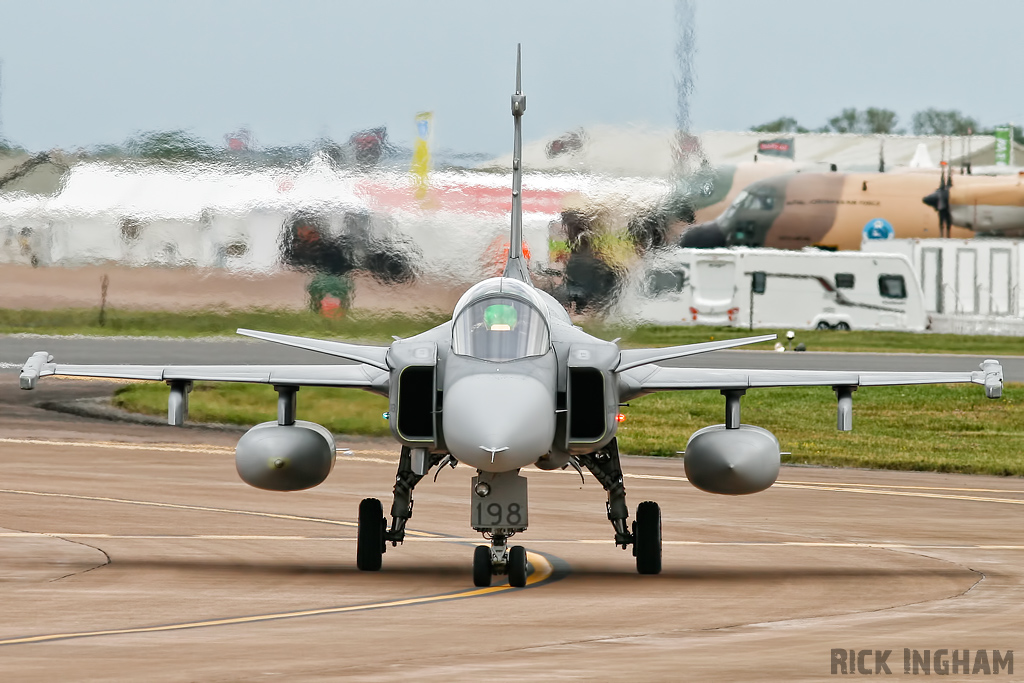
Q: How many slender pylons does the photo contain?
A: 4